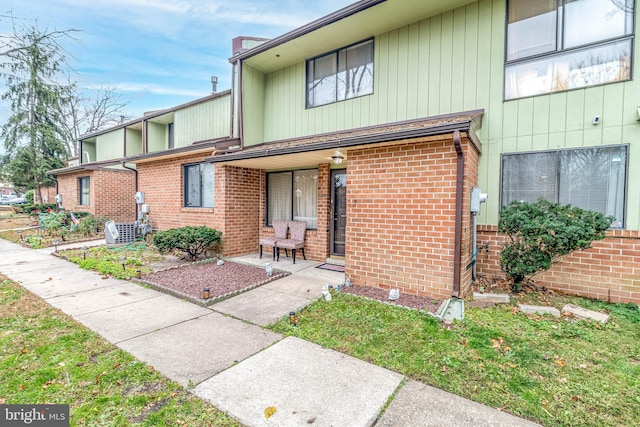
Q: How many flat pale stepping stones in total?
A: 3